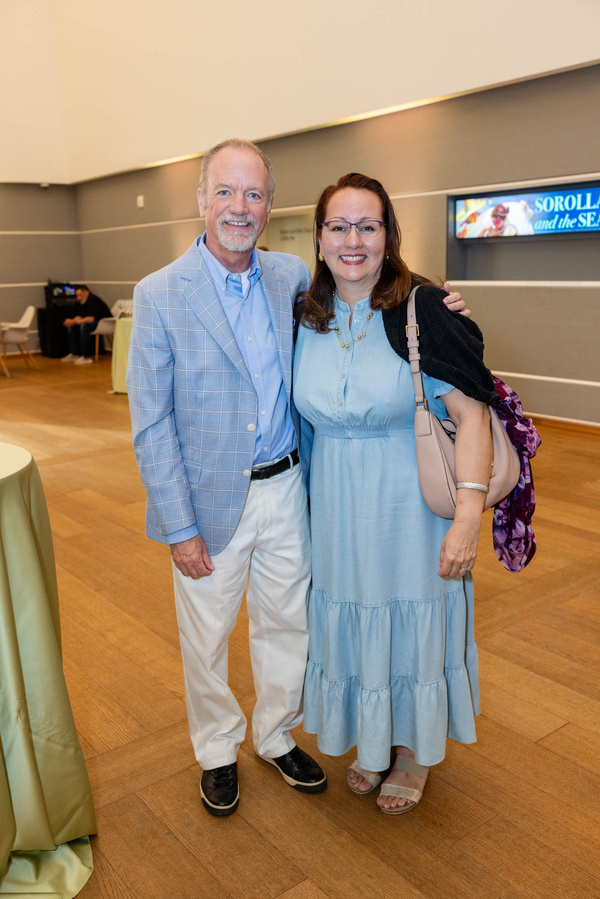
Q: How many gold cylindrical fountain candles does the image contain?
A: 0